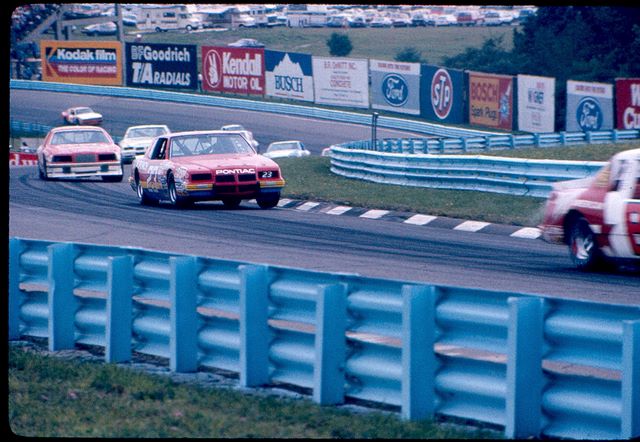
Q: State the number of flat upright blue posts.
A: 9